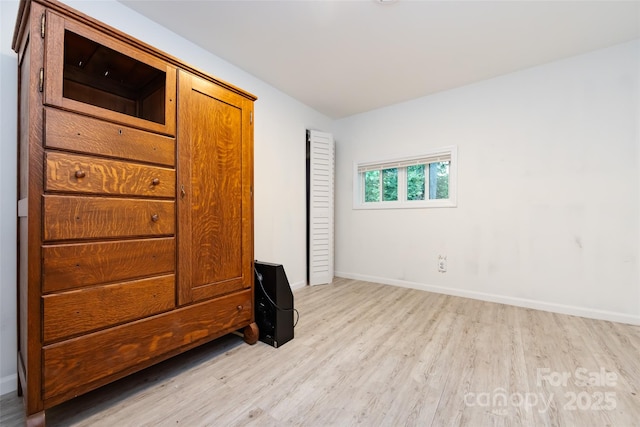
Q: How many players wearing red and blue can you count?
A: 0